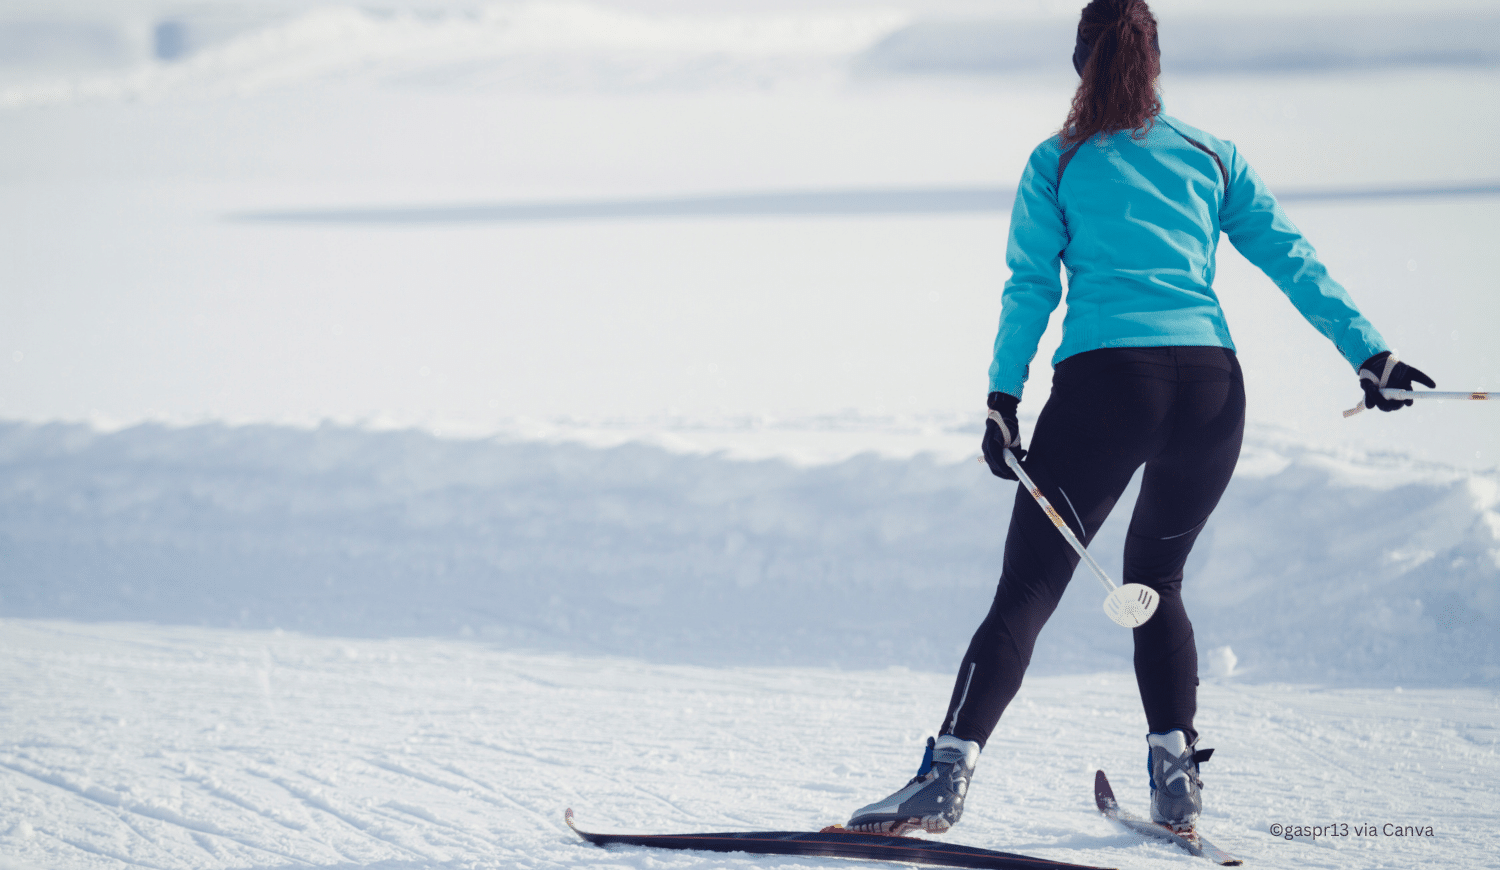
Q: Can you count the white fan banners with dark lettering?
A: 0